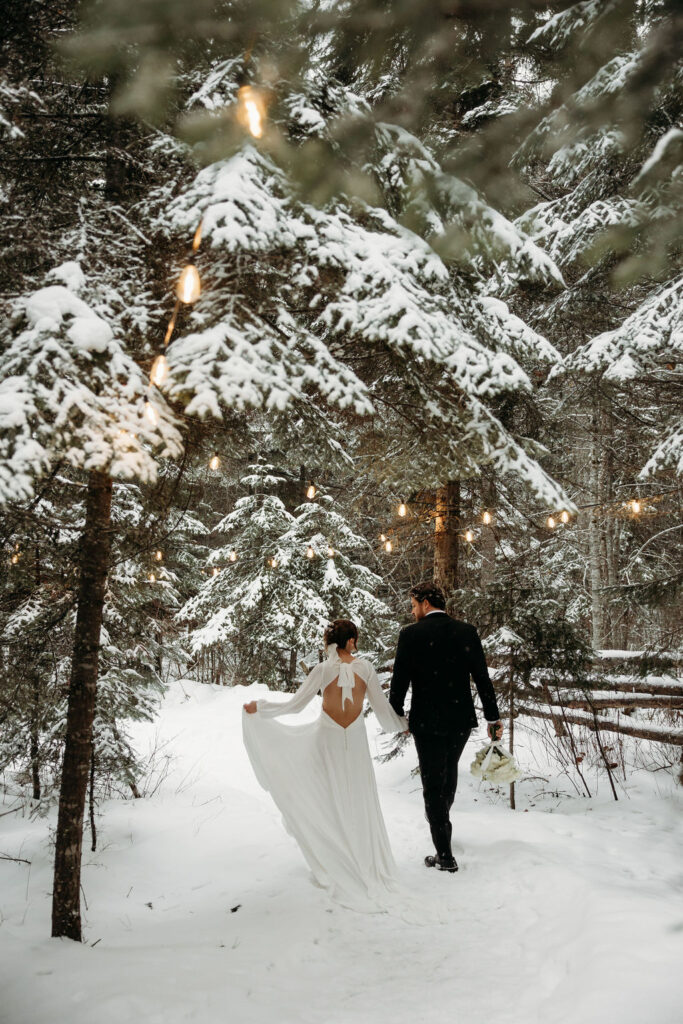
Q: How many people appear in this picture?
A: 2